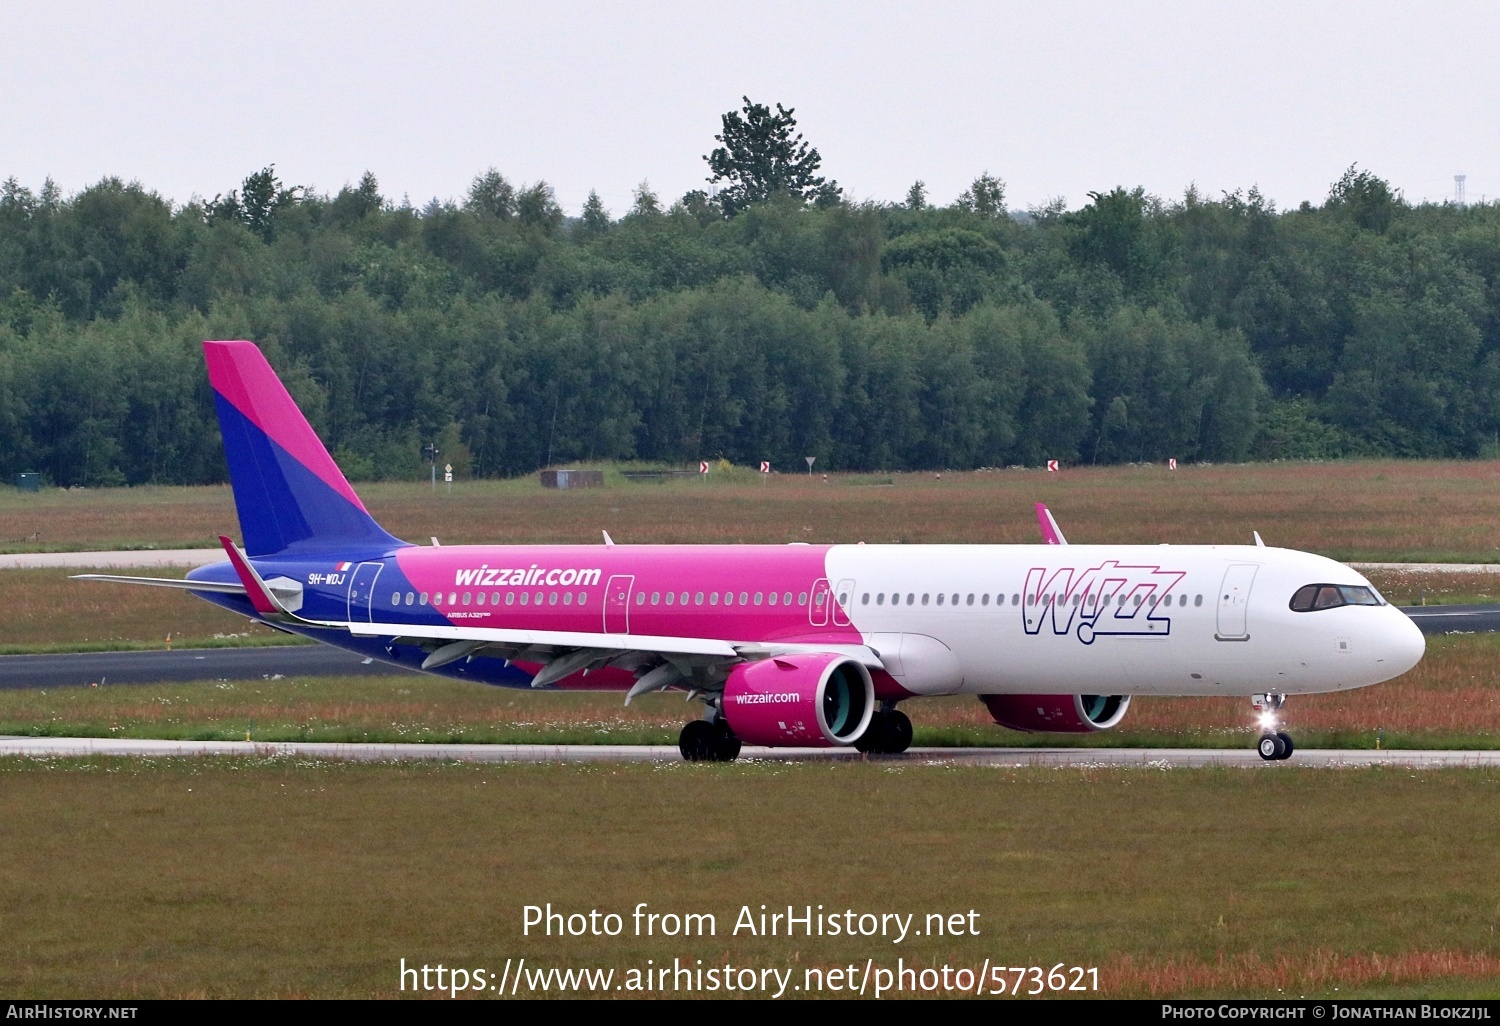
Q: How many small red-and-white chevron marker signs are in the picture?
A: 4